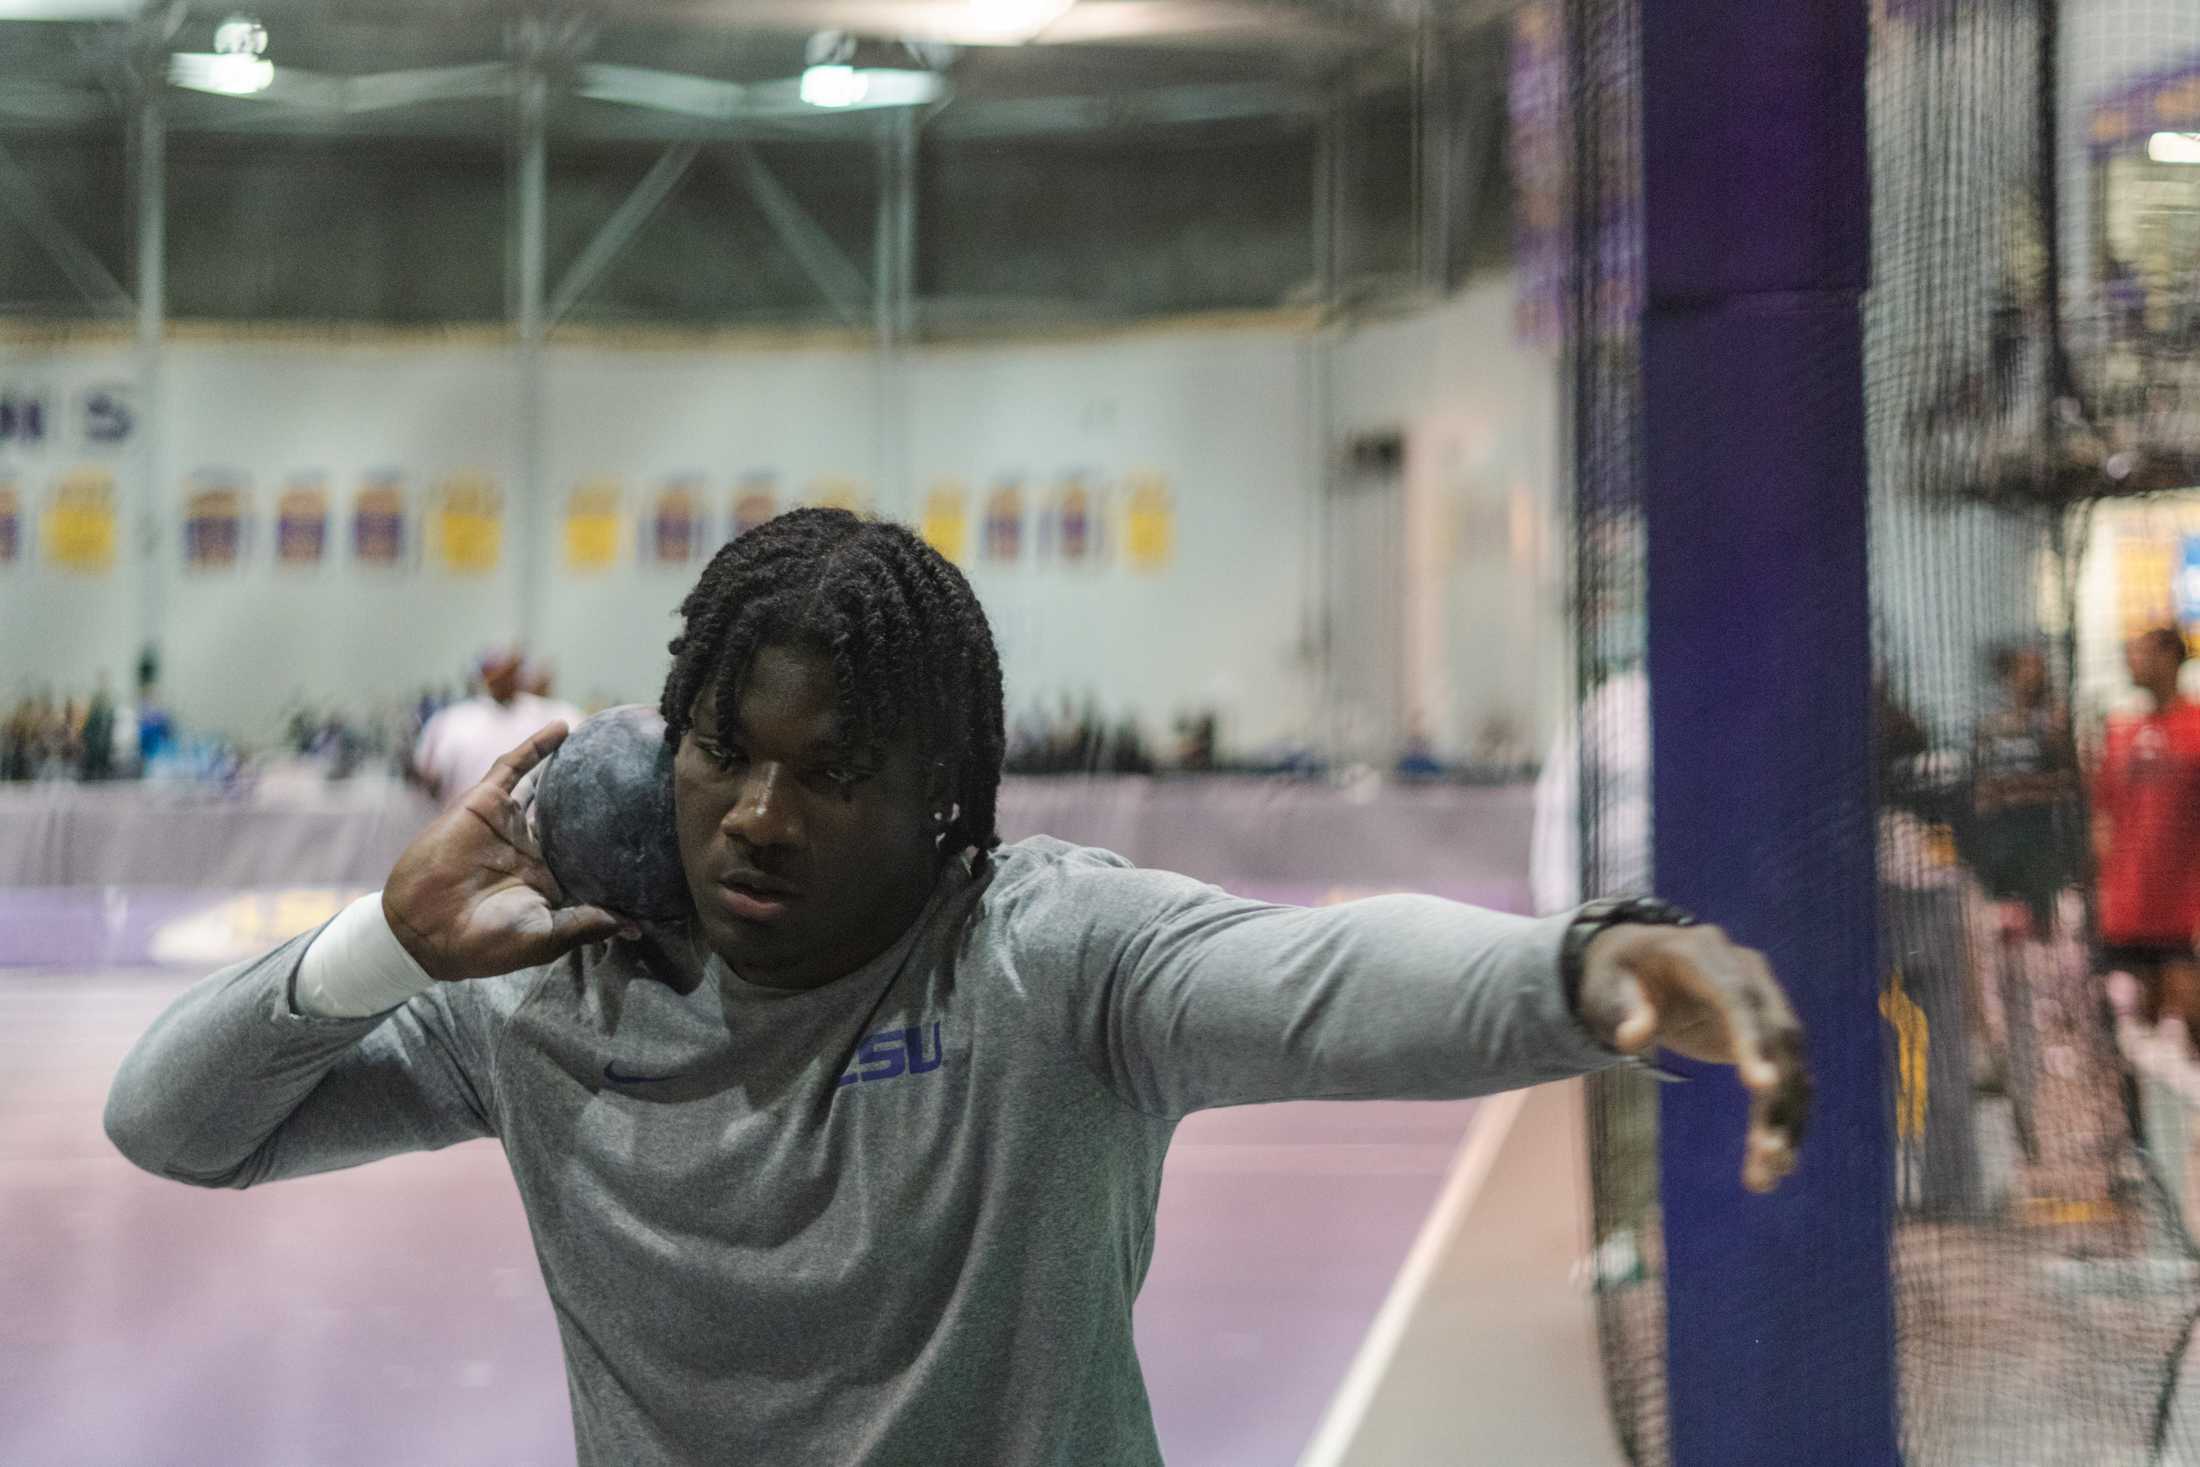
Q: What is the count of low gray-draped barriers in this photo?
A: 1